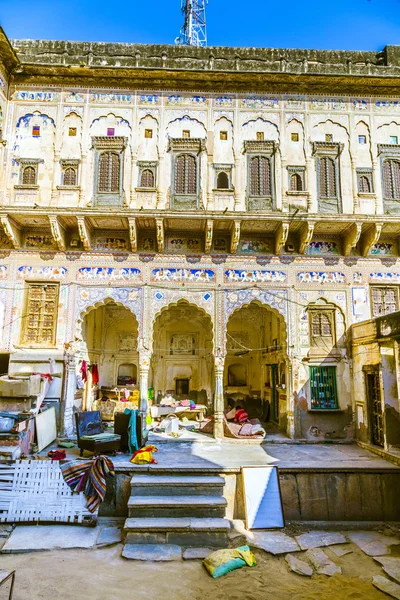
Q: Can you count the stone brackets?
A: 11